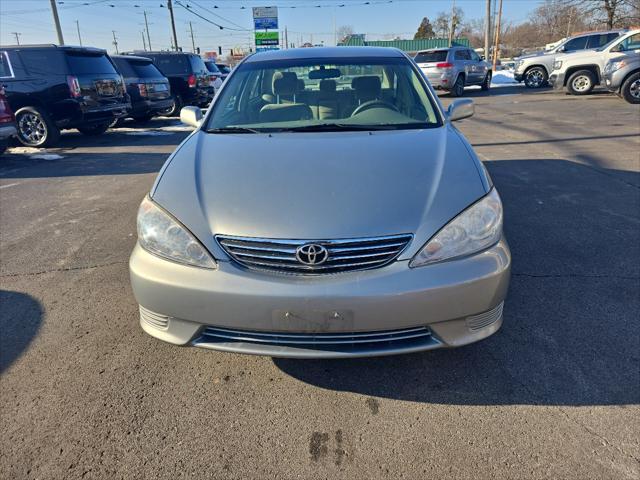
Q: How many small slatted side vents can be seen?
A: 2